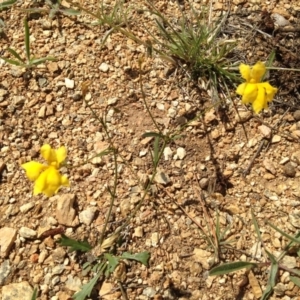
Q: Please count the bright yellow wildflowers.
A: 2